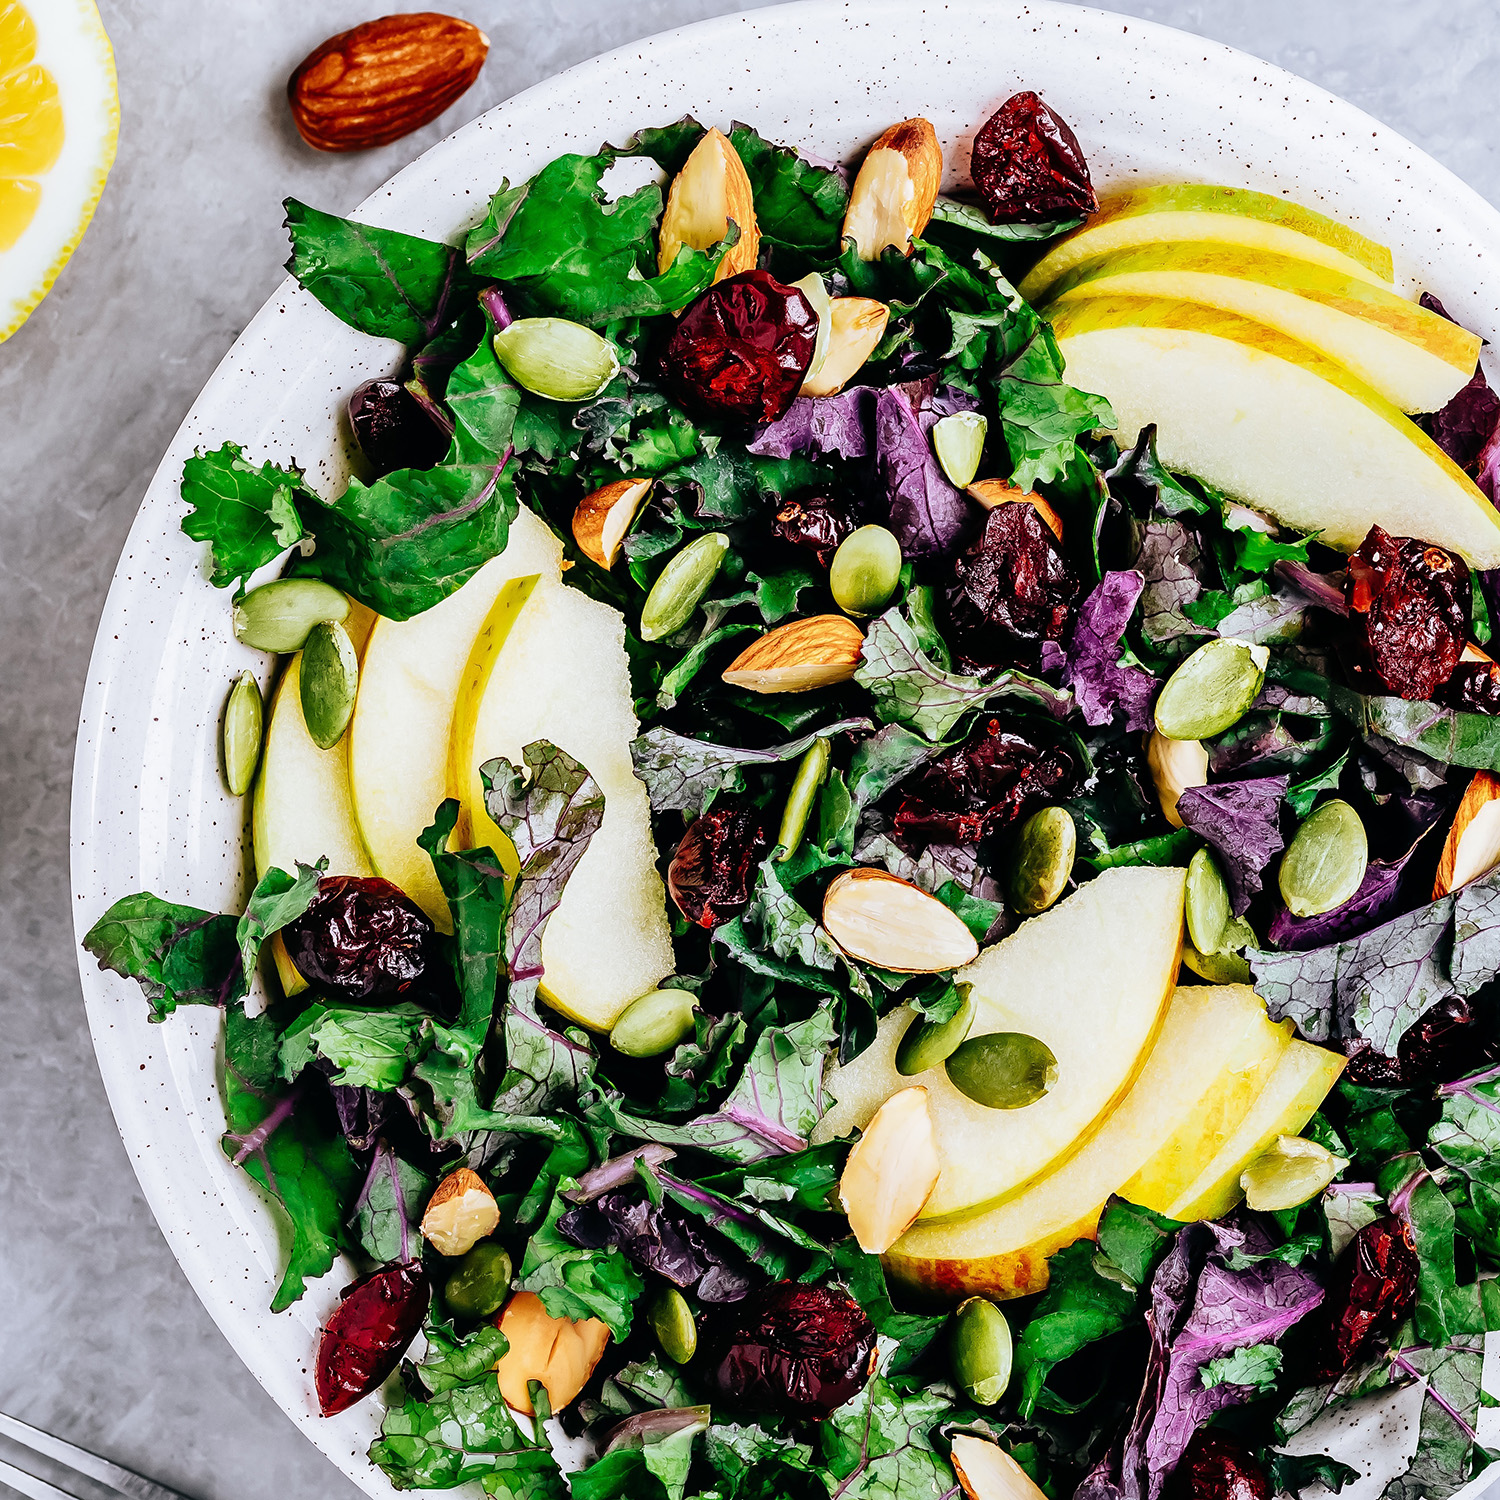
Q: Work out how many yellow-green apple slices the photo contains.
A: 9